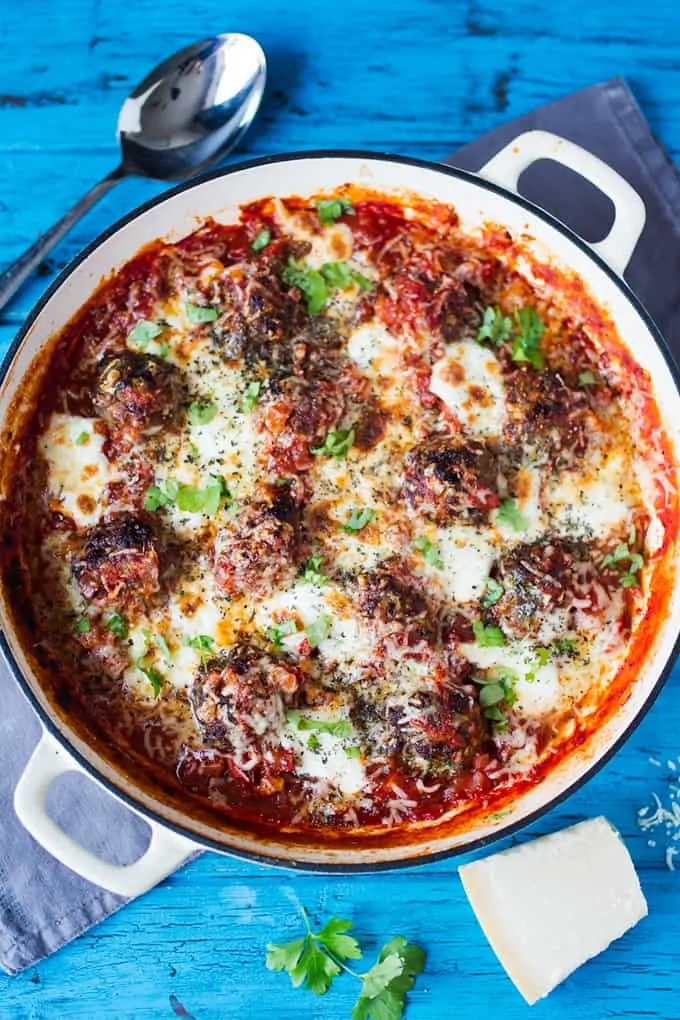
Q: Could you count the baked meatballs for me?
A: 12